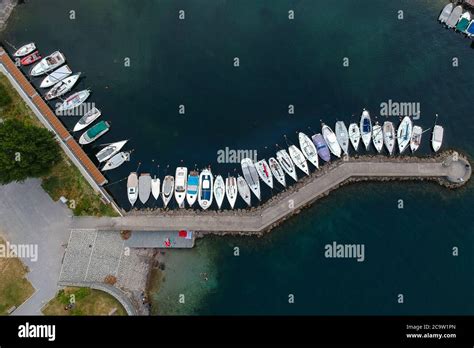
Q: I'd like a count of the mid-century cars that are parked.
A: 0